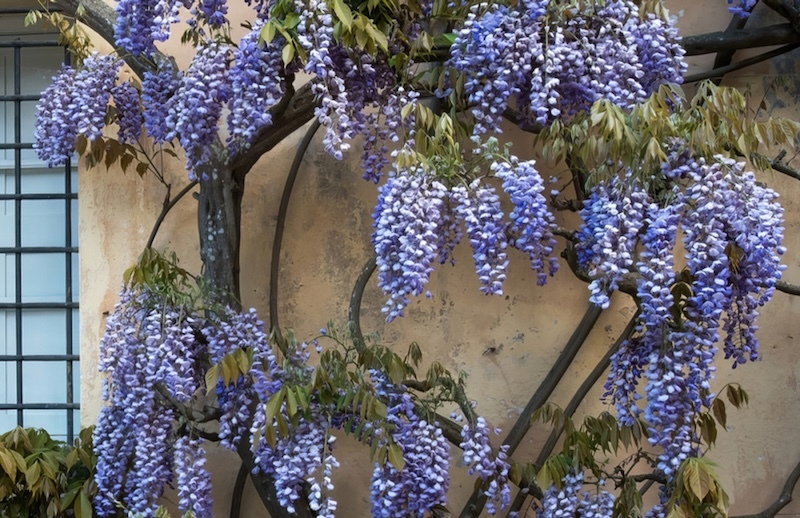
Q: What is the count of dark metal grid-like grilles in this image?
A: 1